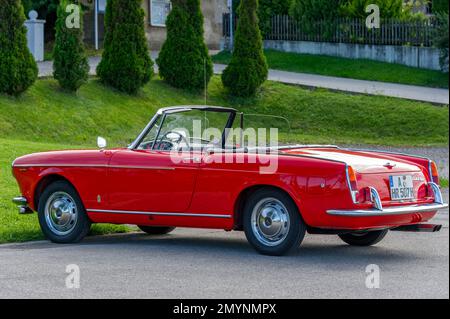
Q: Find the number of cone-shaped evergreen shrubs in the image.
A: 5